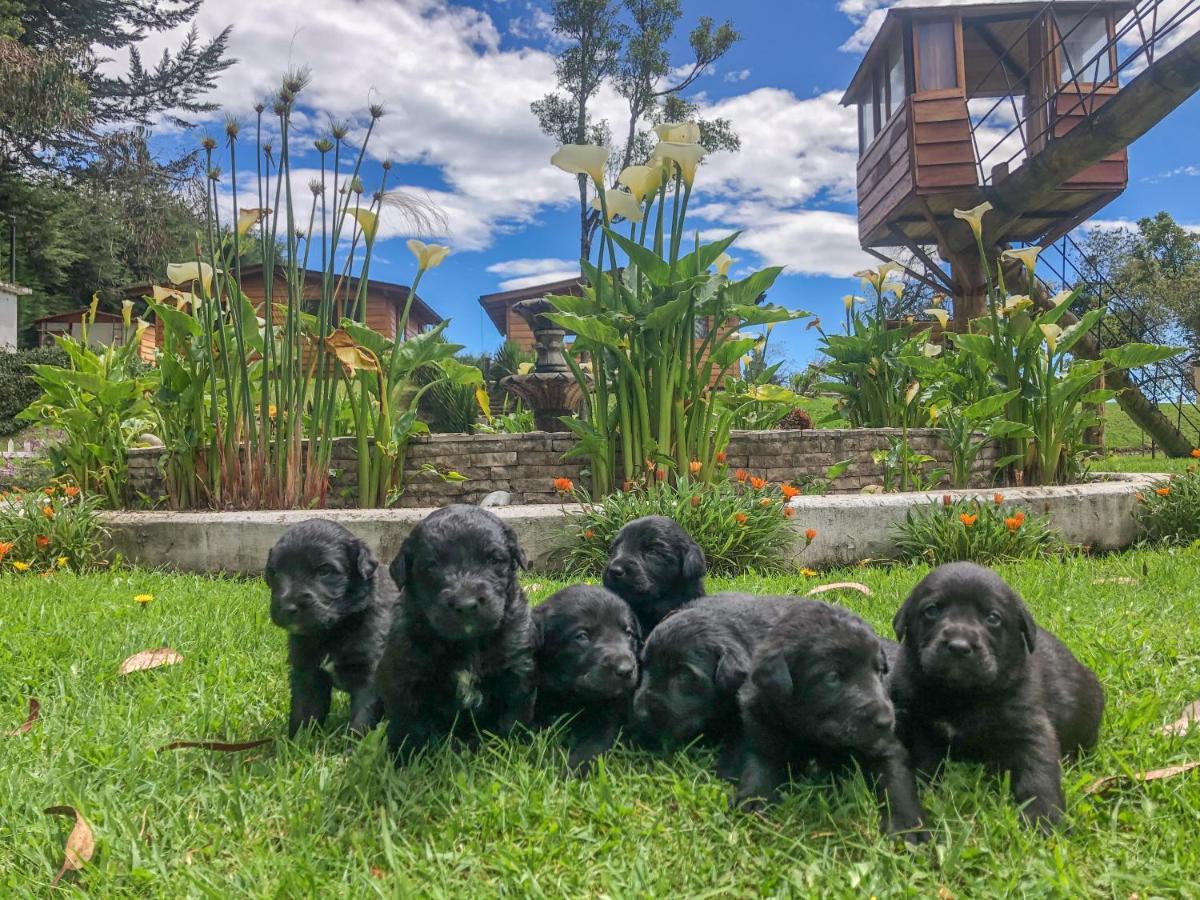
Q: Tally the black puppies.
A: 7